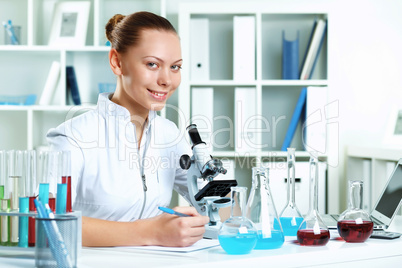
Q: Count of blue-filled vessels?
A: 6